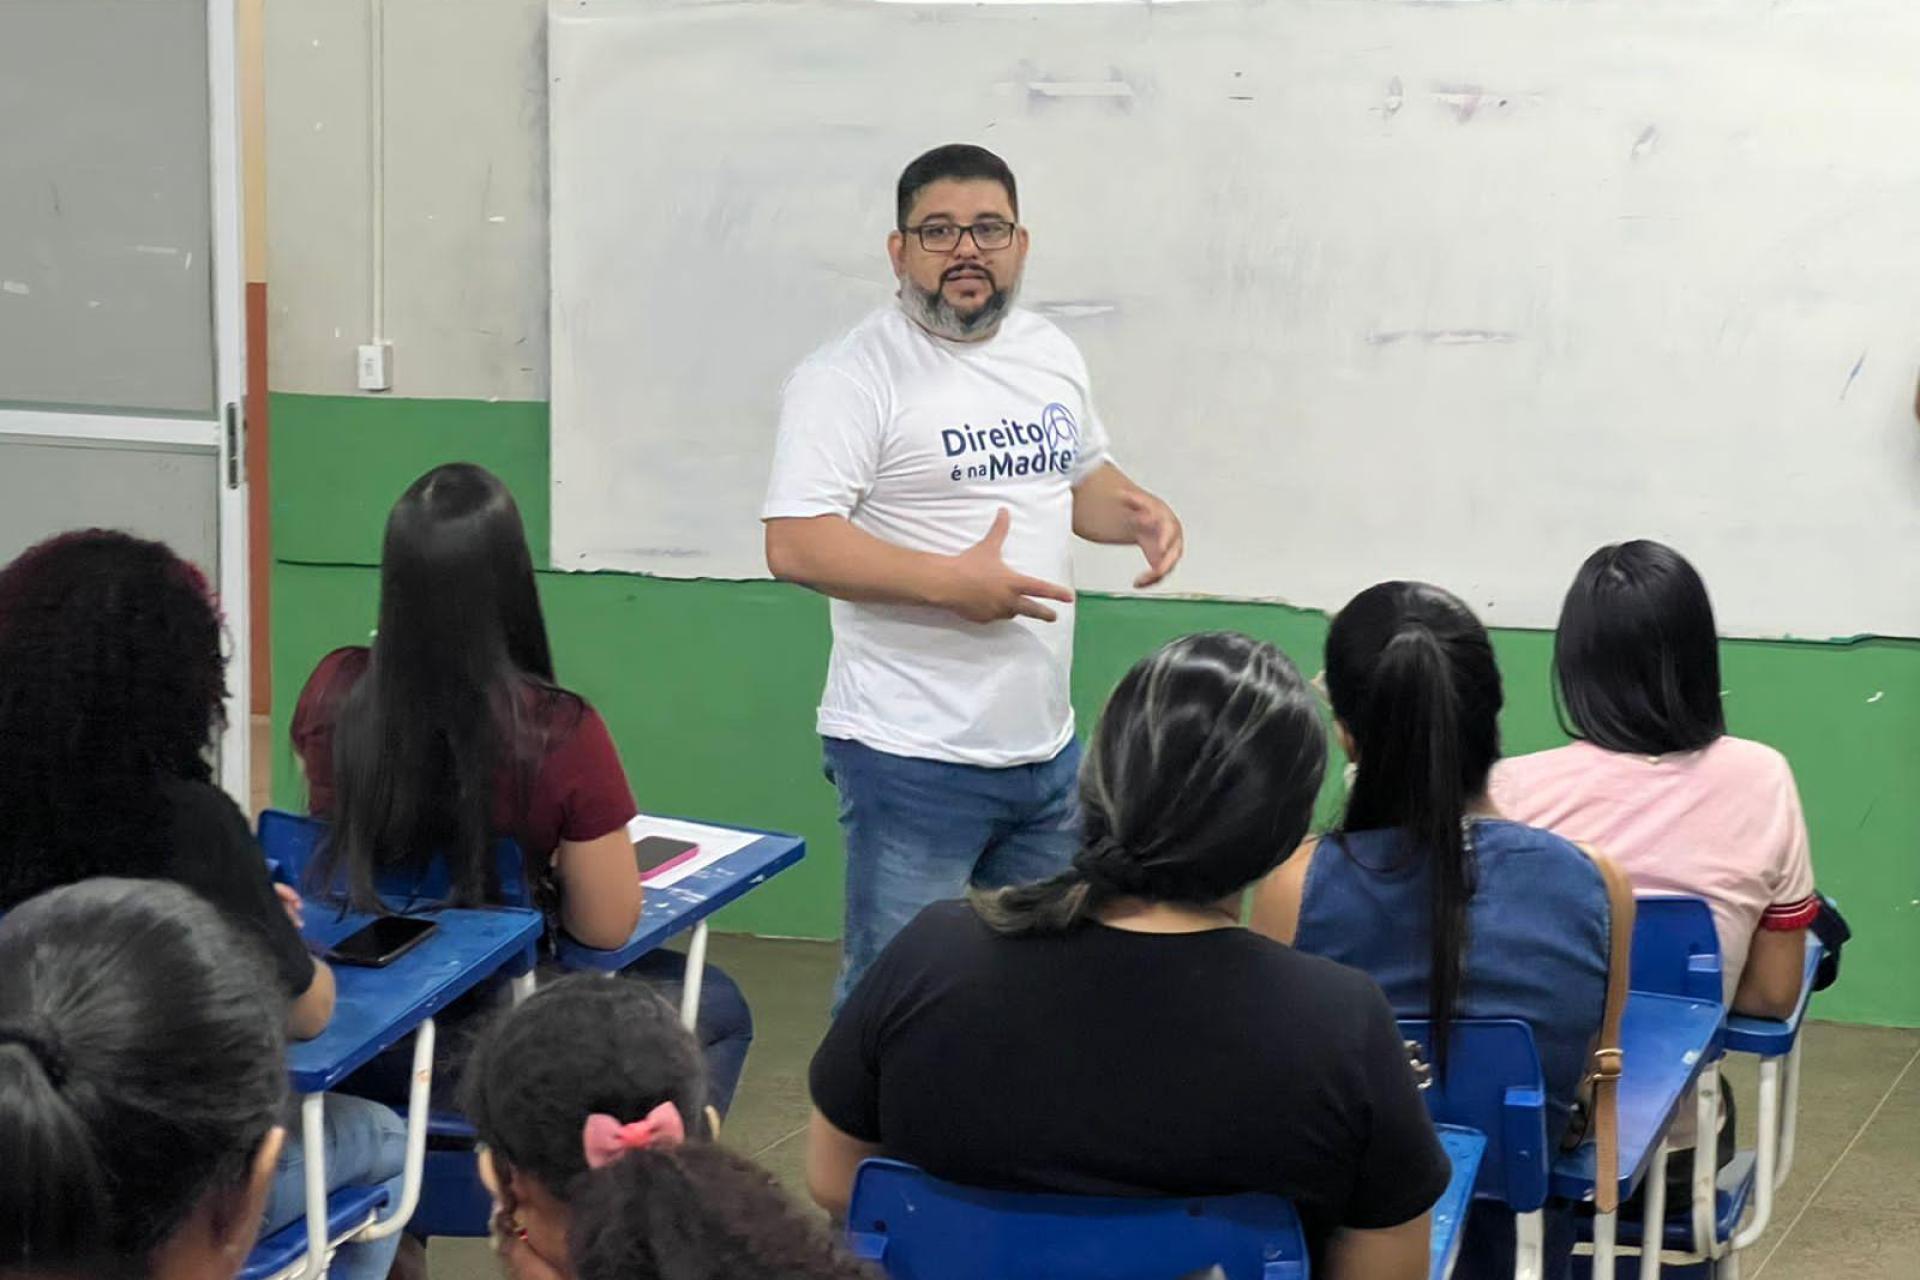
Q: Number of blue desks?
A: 5